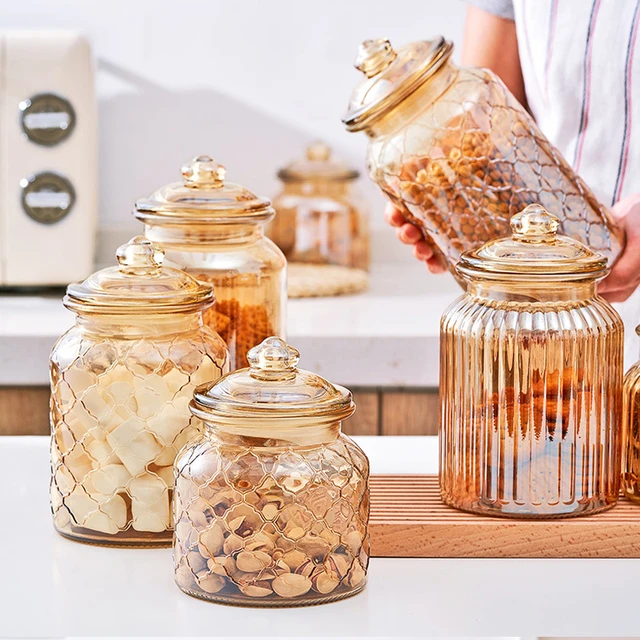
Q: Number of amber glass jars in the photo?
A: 7